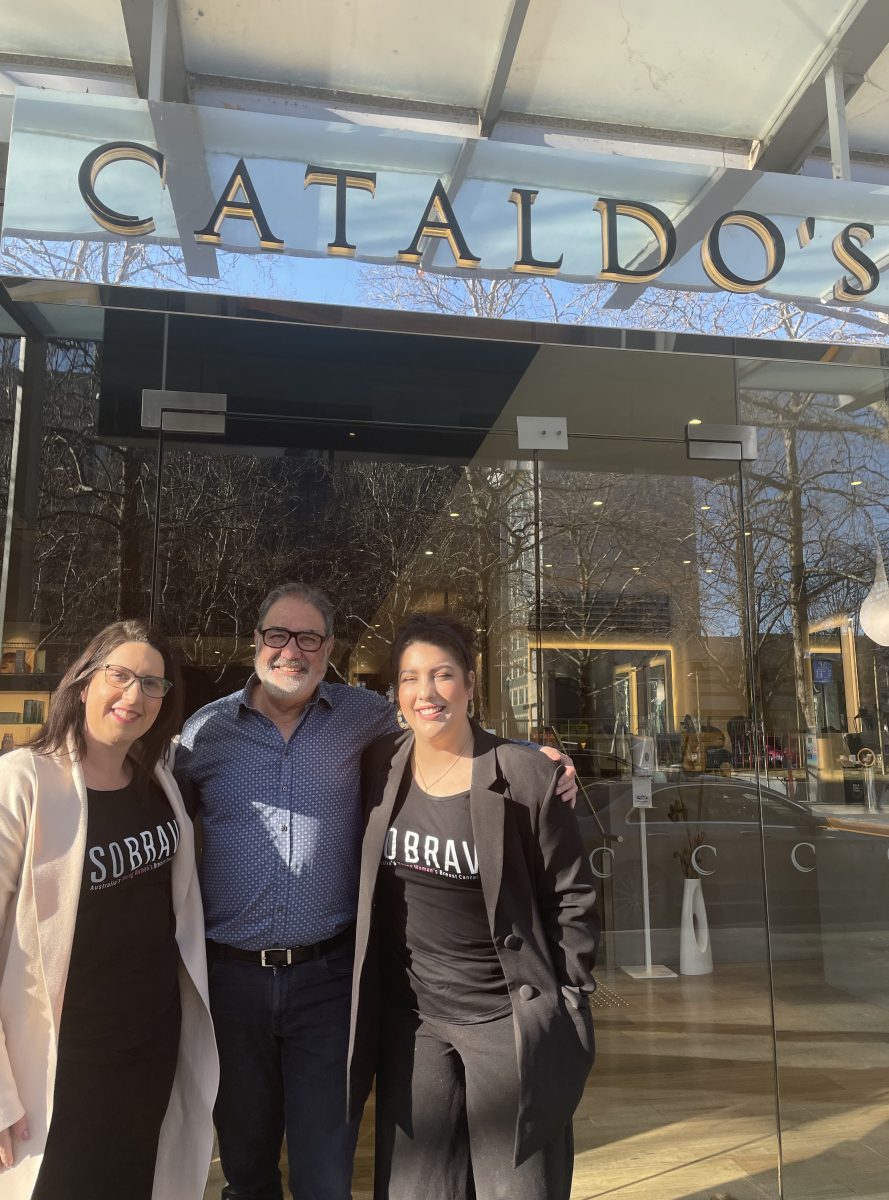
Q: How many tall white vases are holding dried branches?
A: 1